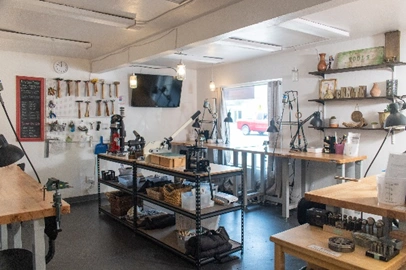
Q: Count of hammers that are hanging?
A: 13